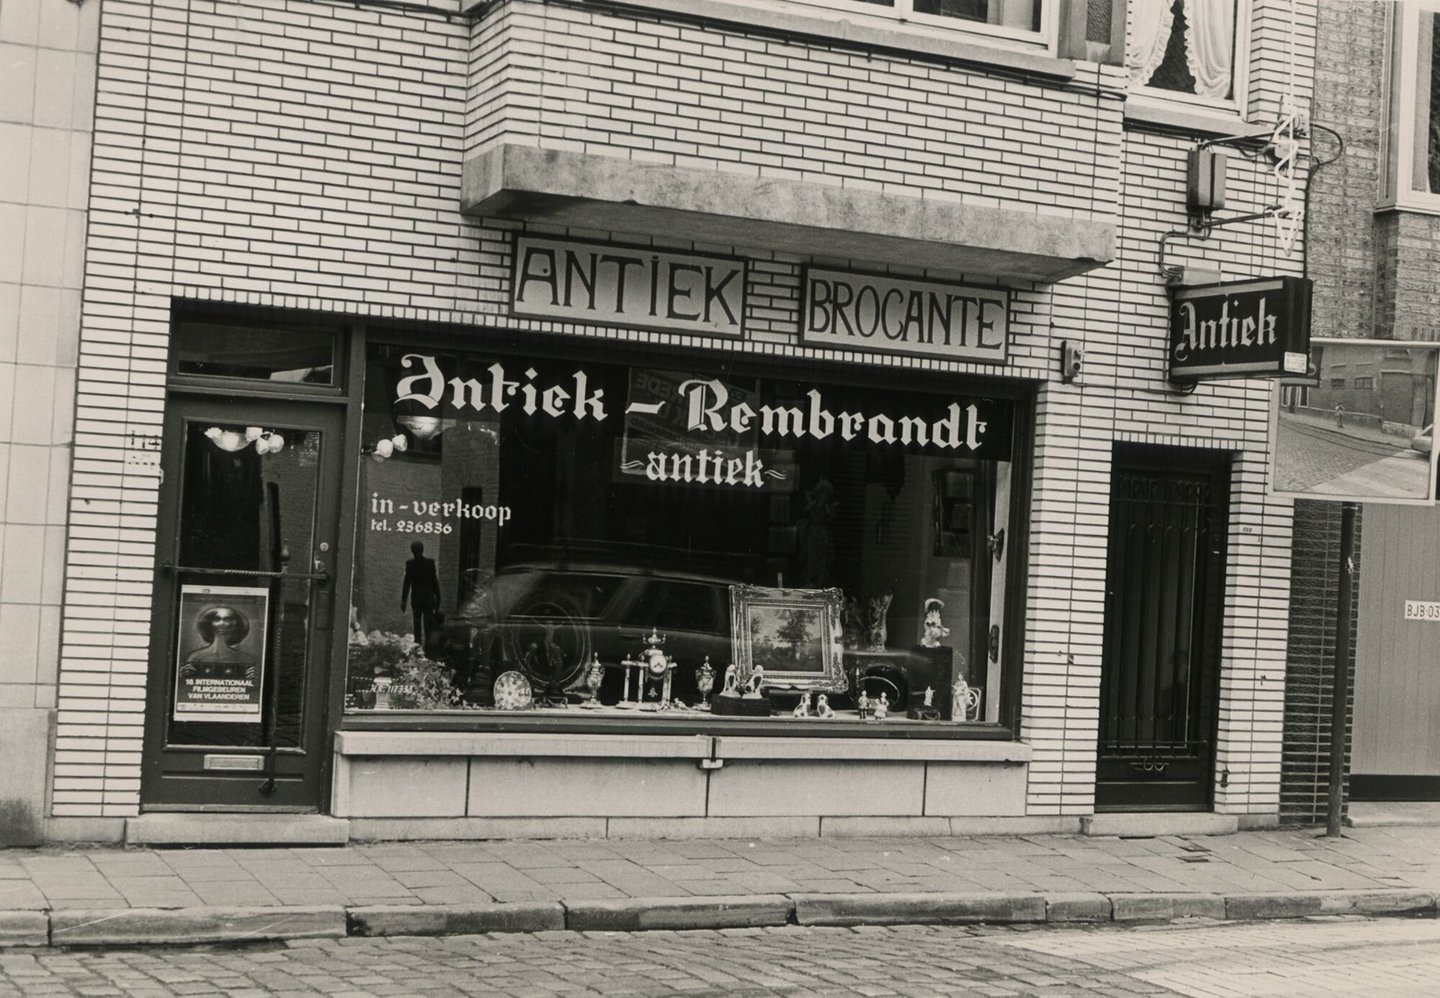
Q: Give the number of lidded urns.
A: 2